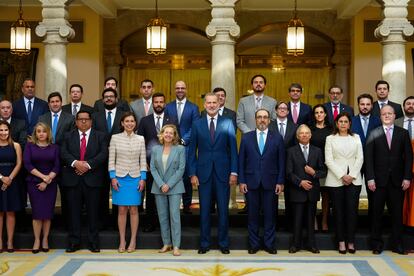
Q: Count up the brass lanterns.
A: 3